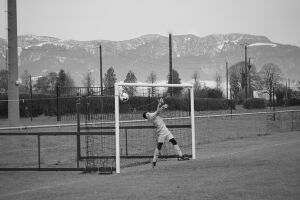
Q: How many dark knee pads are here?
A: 2